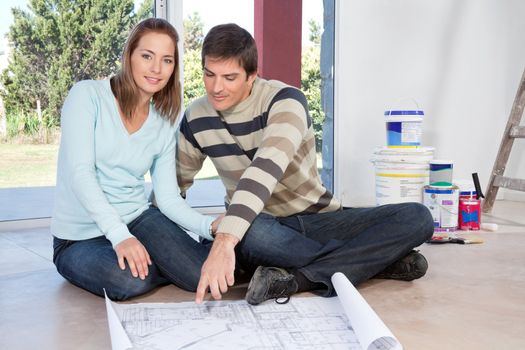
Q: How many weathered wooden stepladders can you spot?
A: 1